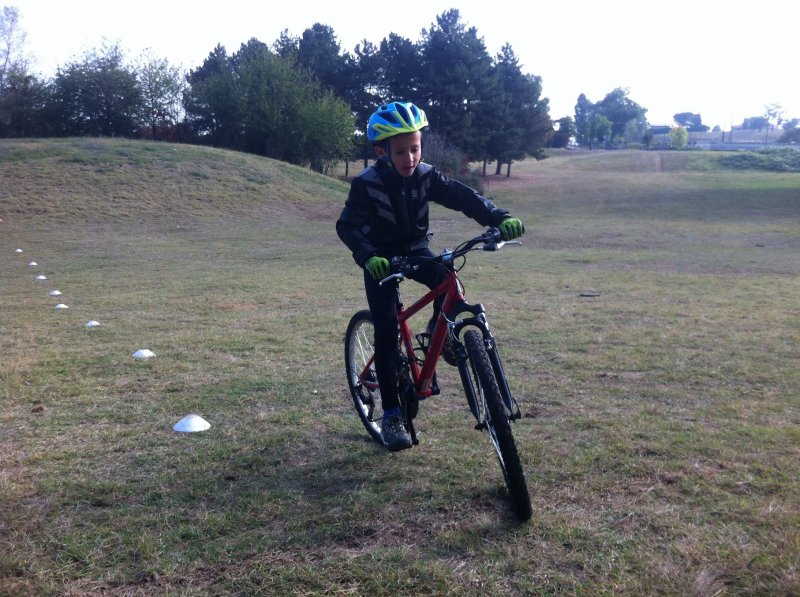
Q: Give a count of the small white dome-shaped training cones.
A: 8